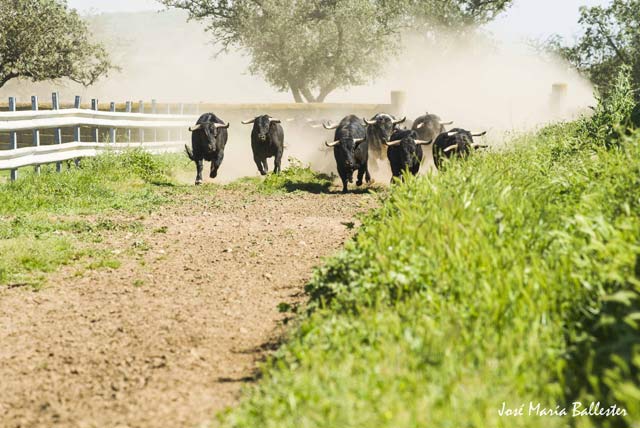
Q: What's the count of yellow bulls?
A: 0